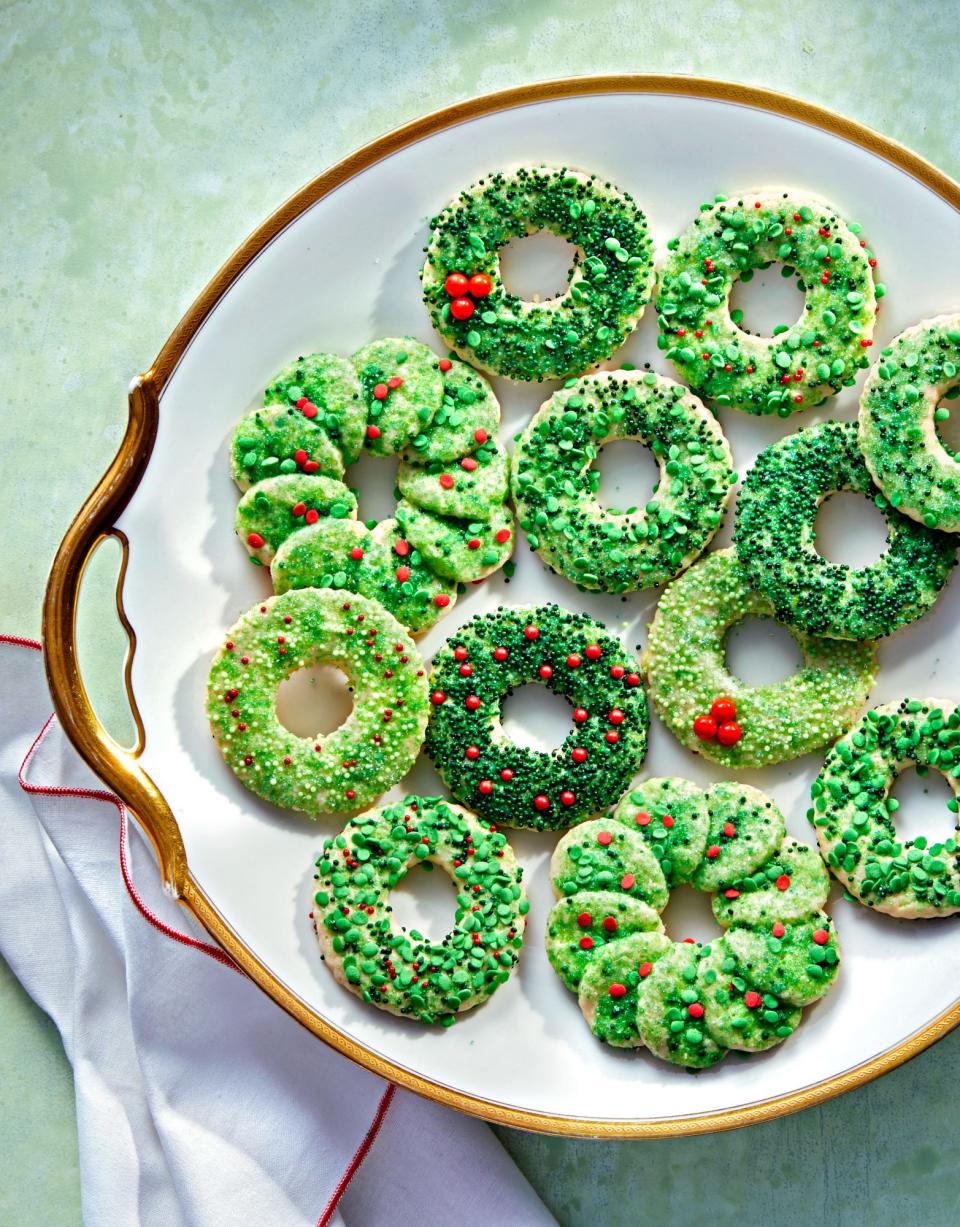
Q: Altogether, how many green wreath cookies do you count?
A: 12